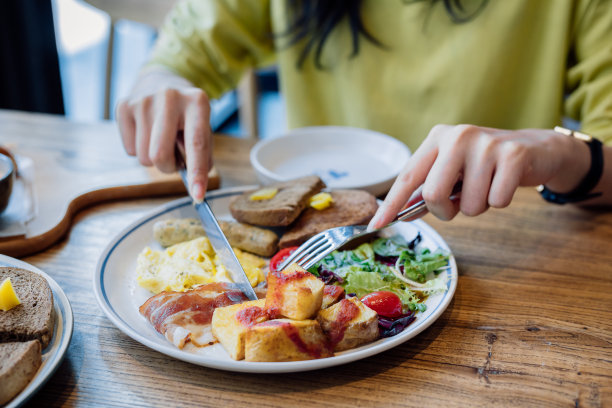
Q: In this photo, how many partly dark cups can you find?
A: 1